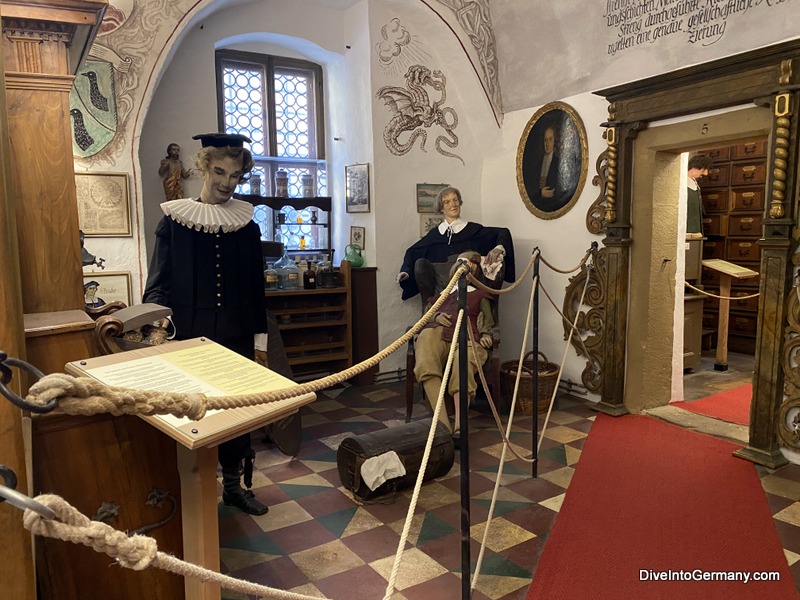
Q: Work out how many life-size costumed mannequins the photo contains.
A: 4